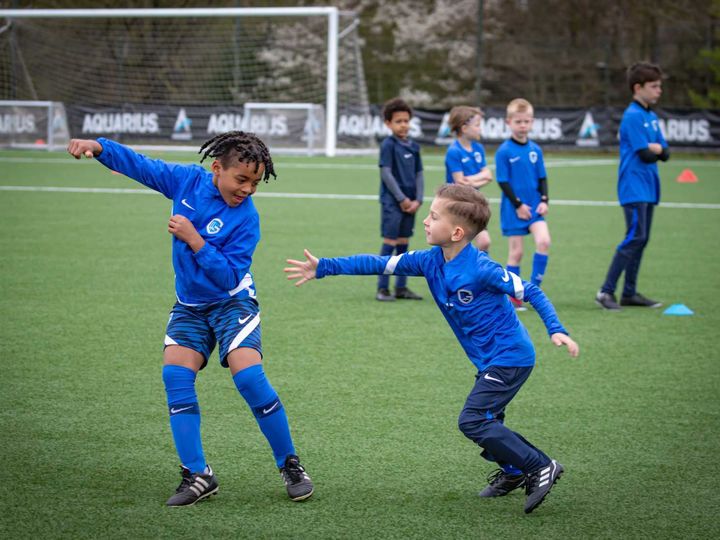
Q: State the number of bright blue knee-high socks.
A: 4